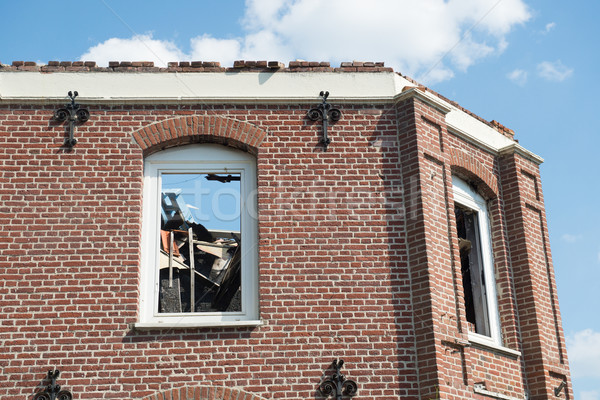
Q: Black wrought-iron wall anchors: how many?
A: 4